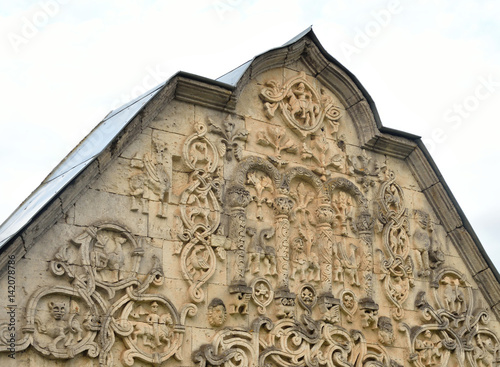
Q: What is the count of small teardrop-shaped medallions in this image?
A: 3